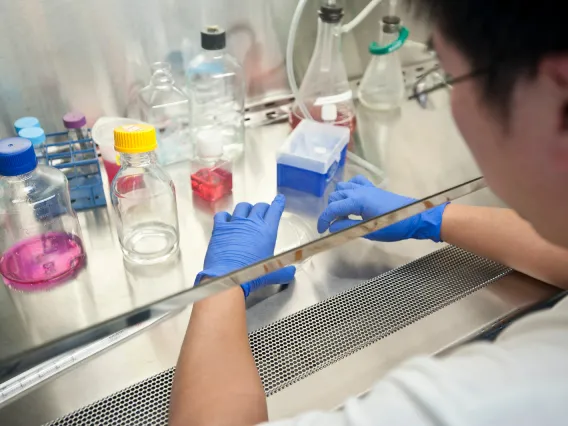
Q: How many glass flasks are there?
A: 2